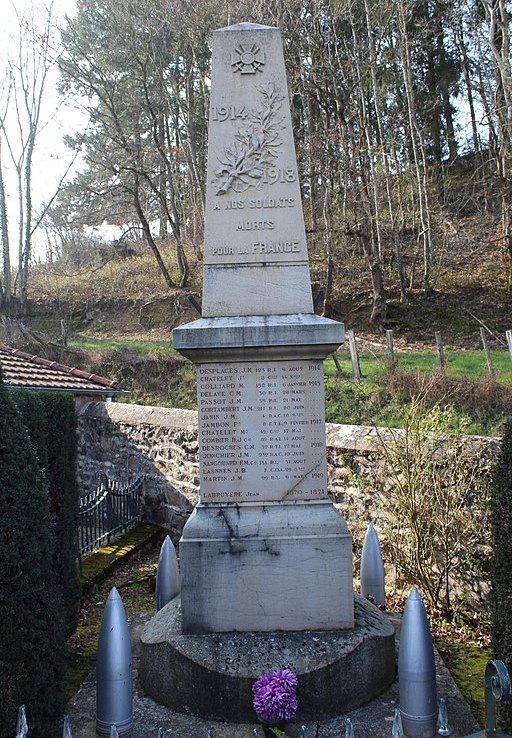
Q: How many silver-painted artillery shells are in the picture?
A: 4